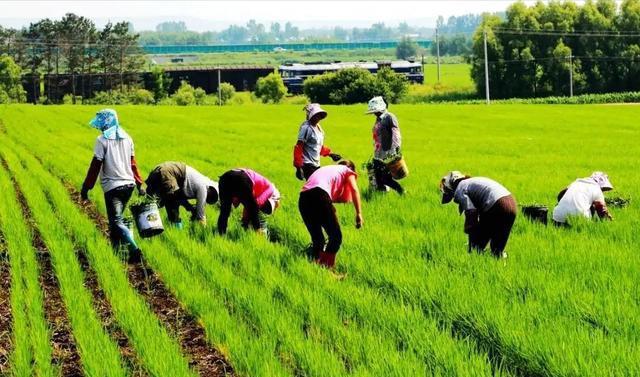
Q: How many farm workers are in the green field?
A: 8